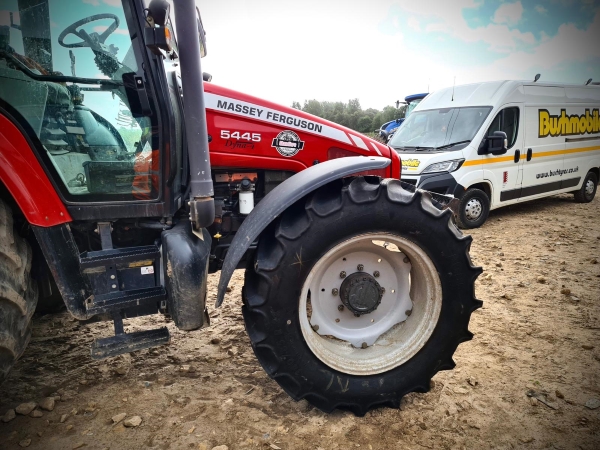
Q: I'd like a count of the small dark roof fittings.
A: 2